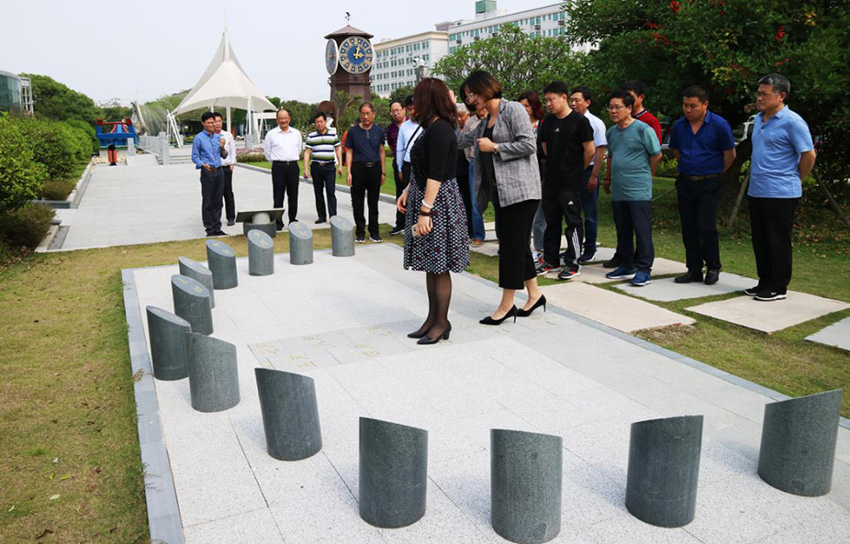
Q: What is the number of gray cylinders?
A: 13